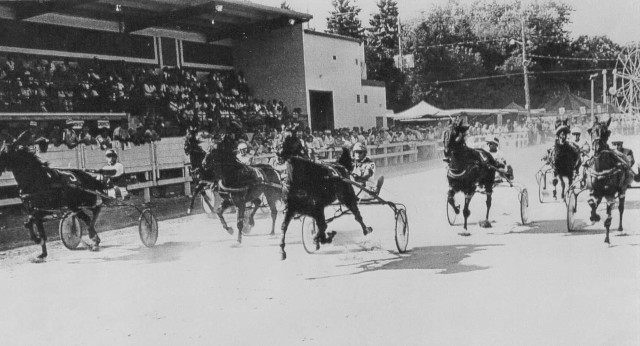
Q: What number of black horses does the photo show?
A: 7